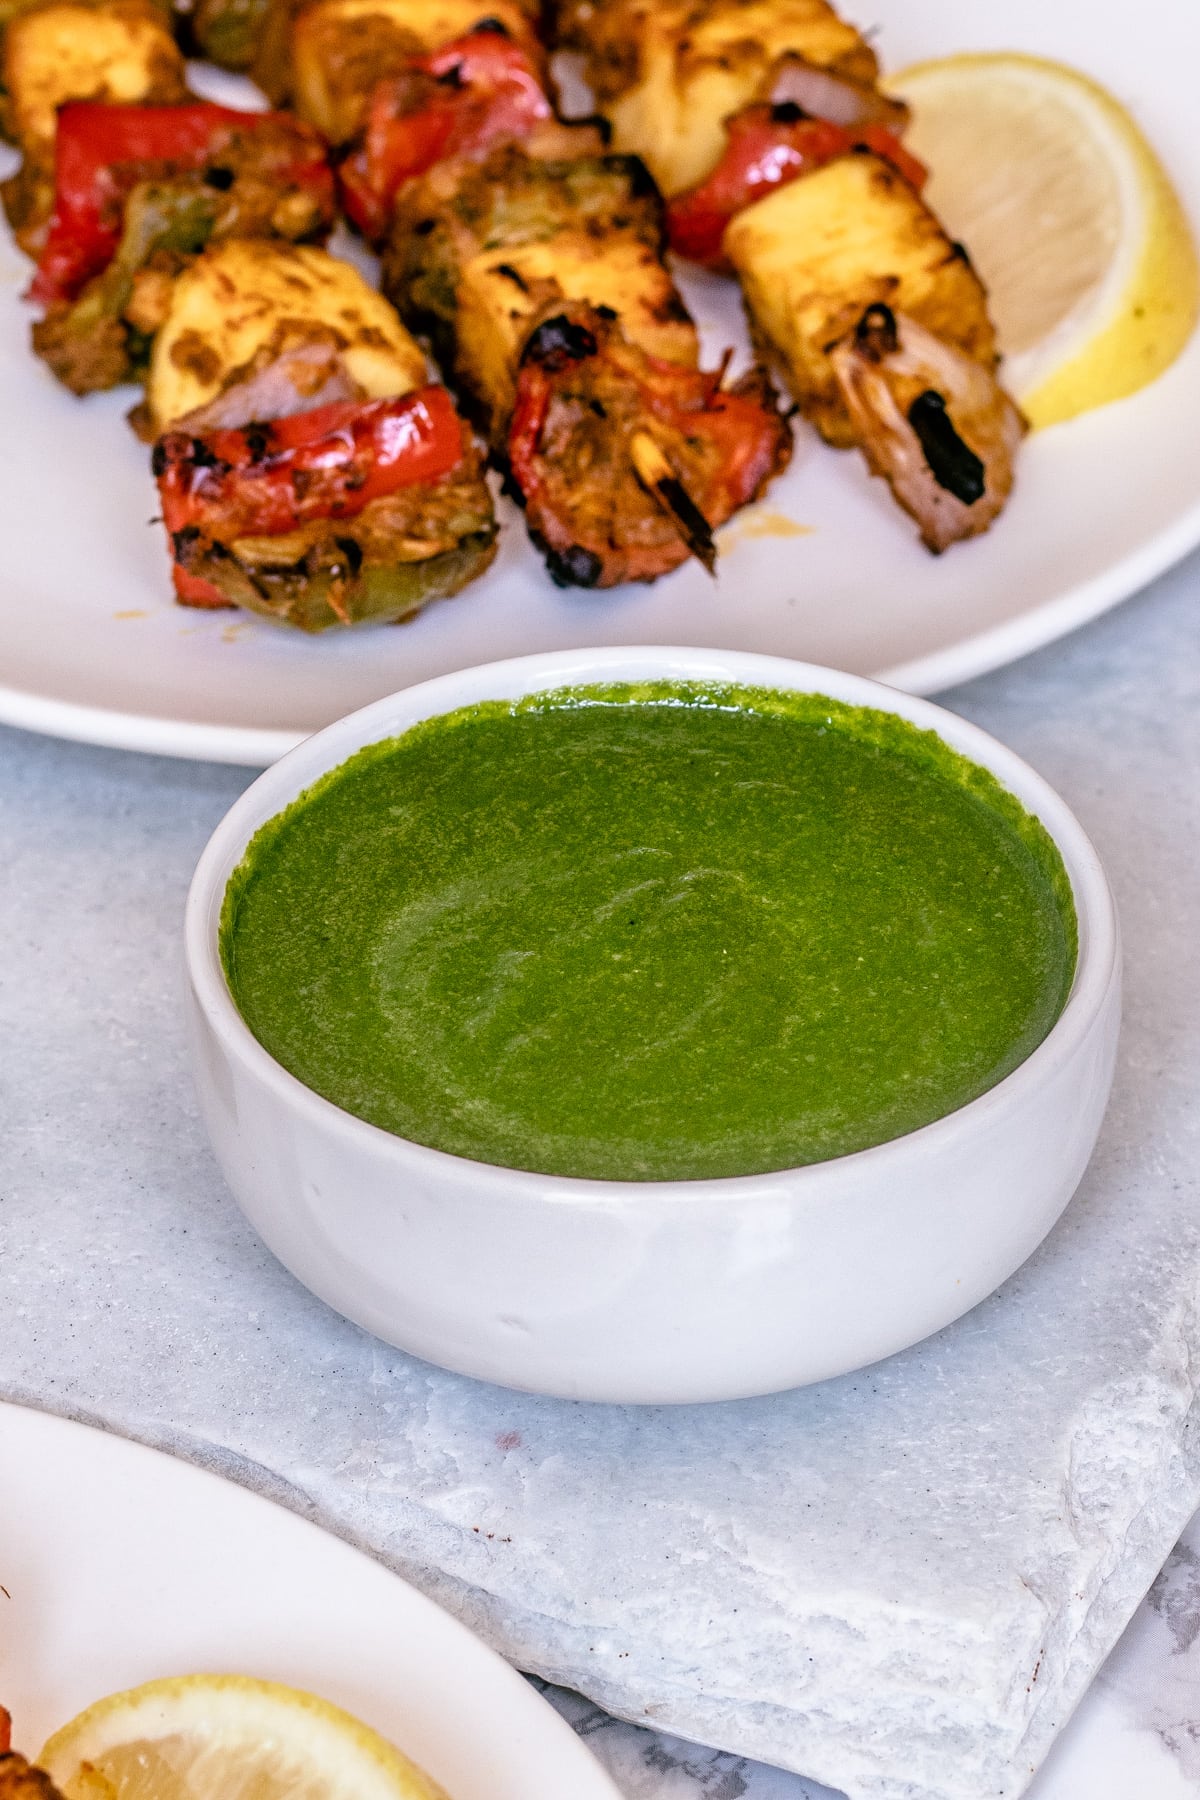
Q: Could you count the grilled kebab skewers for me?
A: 3